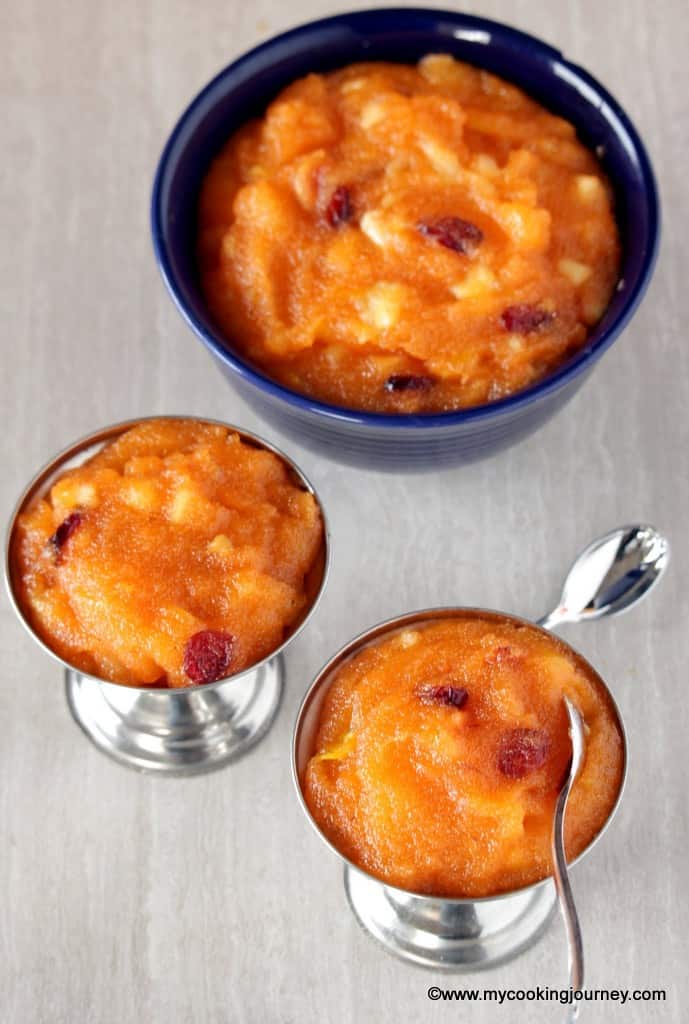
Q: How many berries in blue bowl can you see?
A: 4